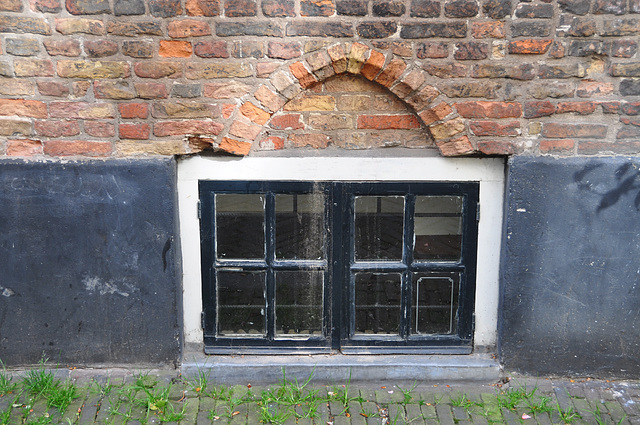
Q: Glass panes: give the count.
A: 8